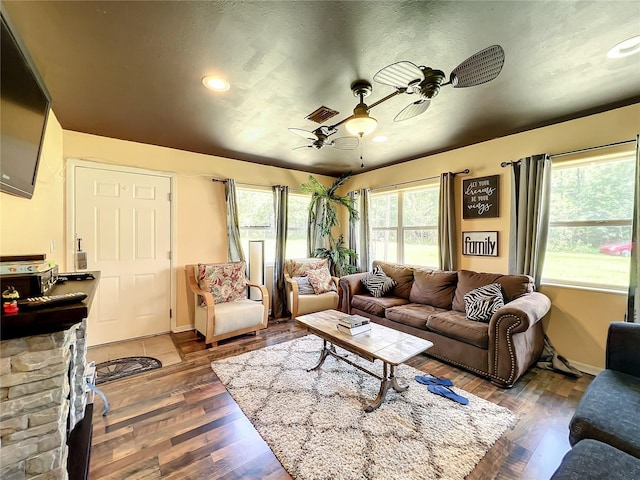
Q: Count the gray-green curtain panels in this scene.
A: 7